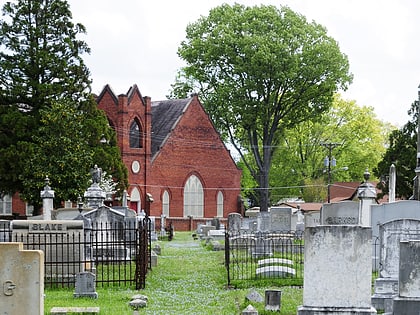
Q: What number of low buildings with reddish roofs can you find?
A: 2